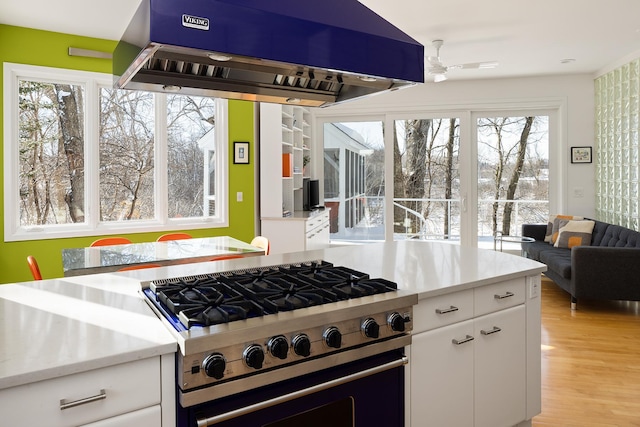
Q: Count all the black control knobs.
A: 7